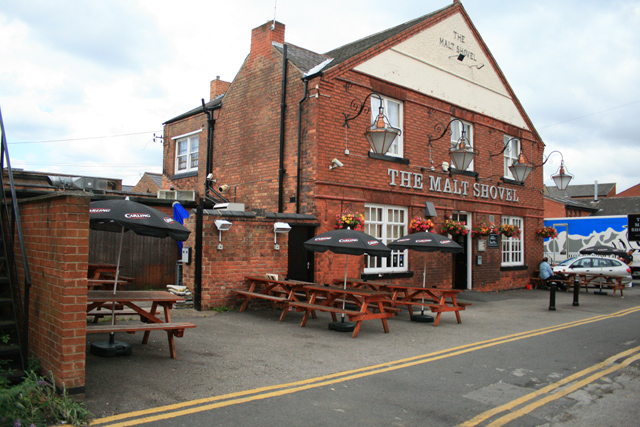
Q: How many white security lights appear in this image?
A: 2